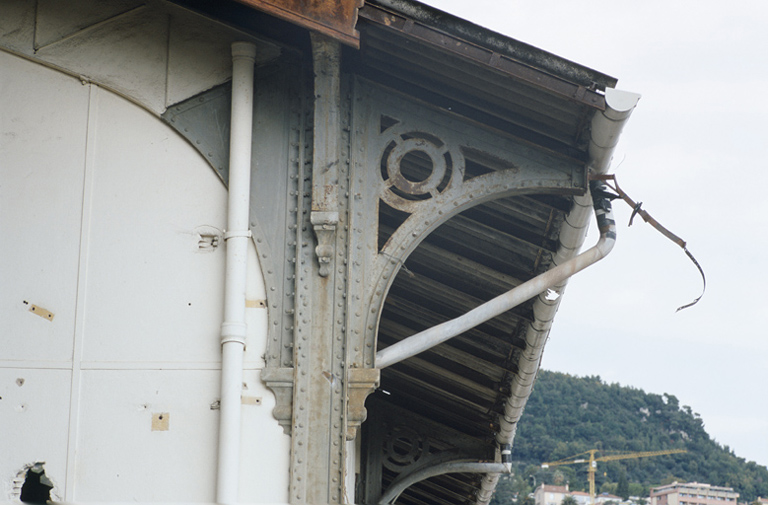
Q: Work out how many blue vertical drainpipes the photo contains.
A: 0